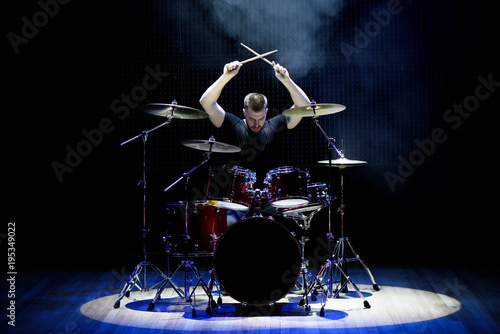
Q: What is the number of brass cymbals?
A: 4